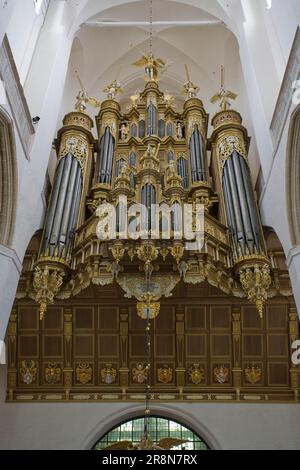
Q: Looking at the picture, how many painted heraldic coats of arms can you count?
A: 9